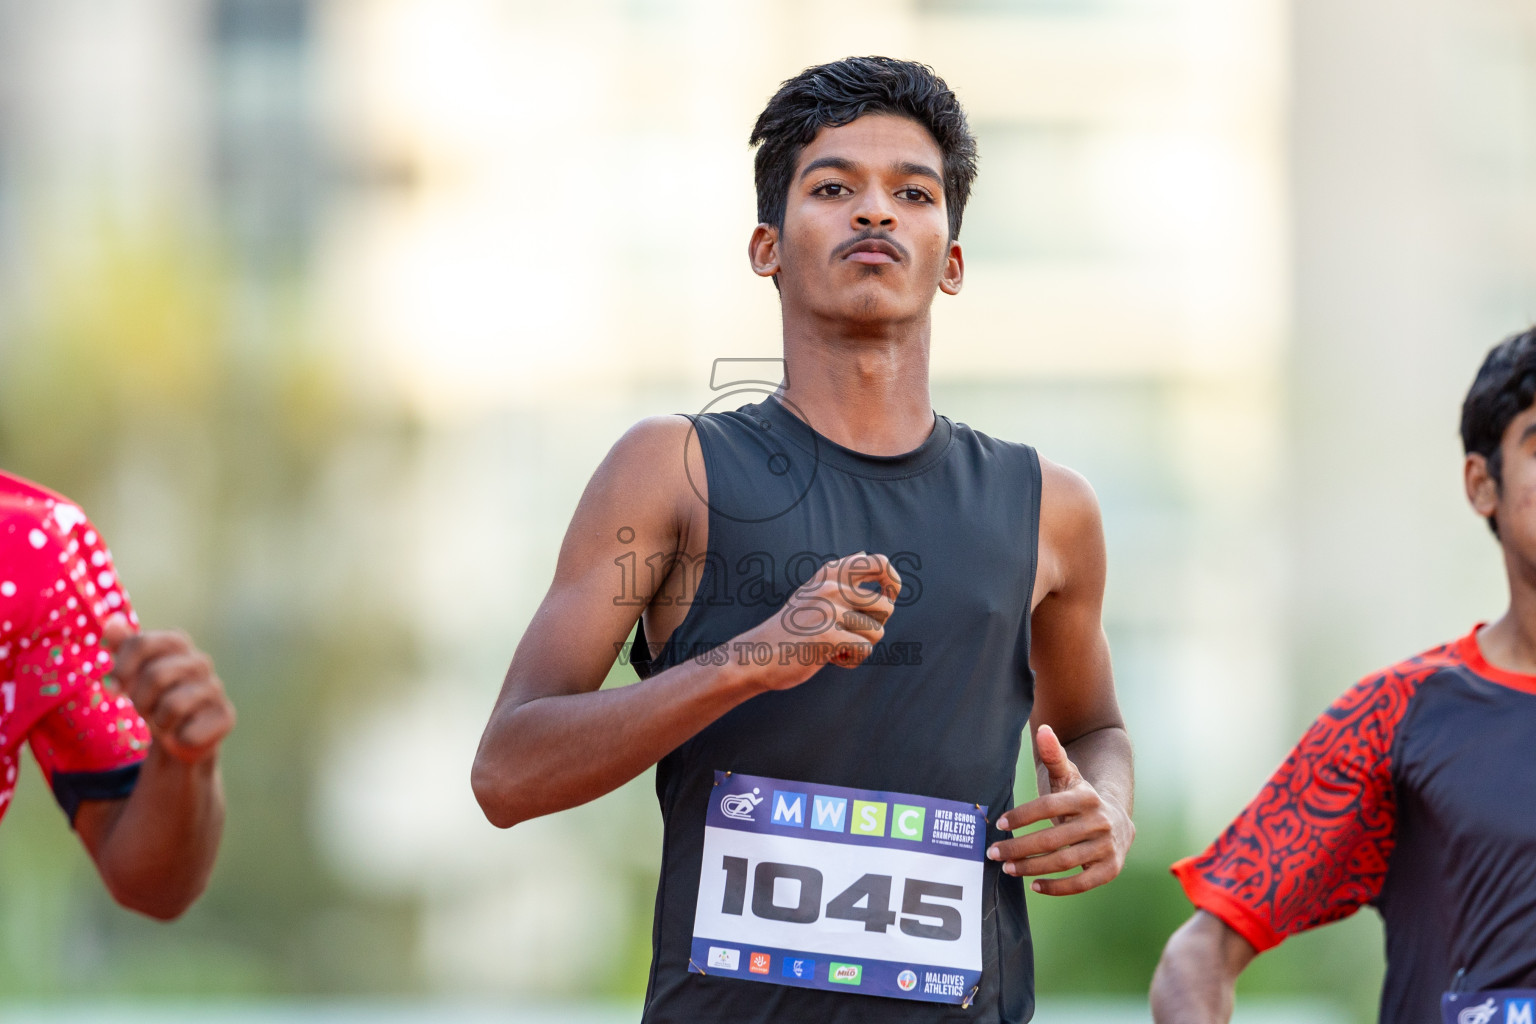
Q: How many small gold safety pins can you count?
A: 4